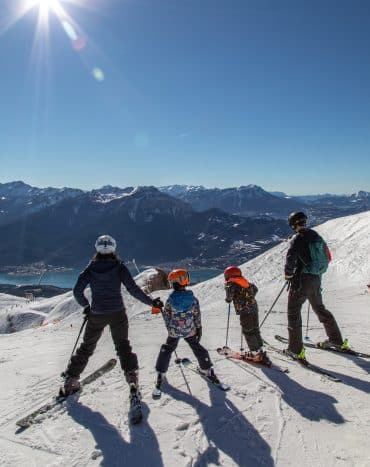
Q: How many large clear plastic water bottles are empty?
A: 0